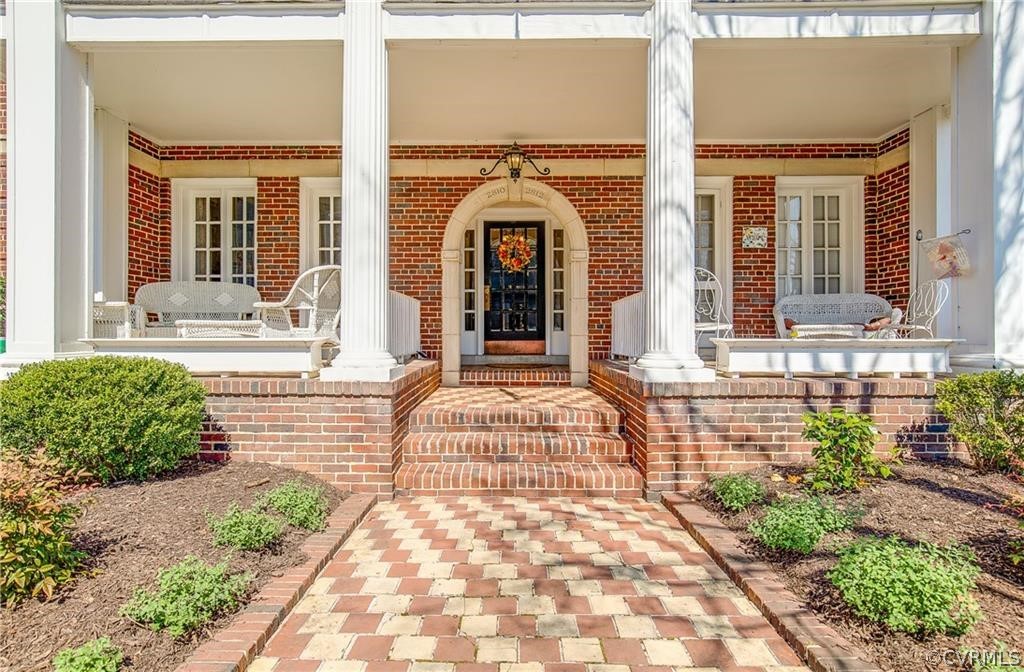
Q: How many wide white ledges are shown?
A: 2